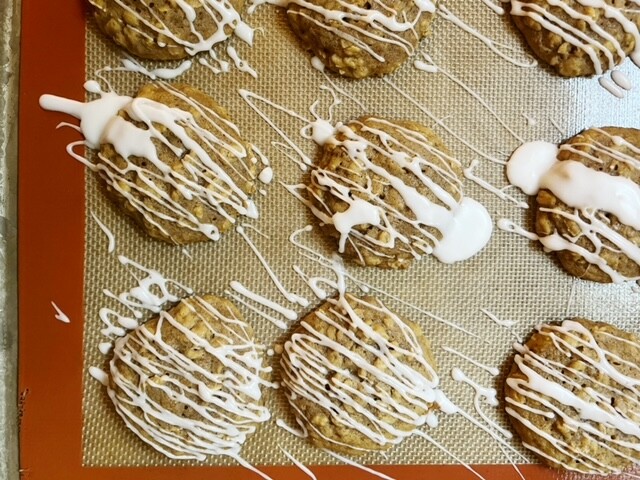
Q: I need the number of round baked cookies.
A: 9